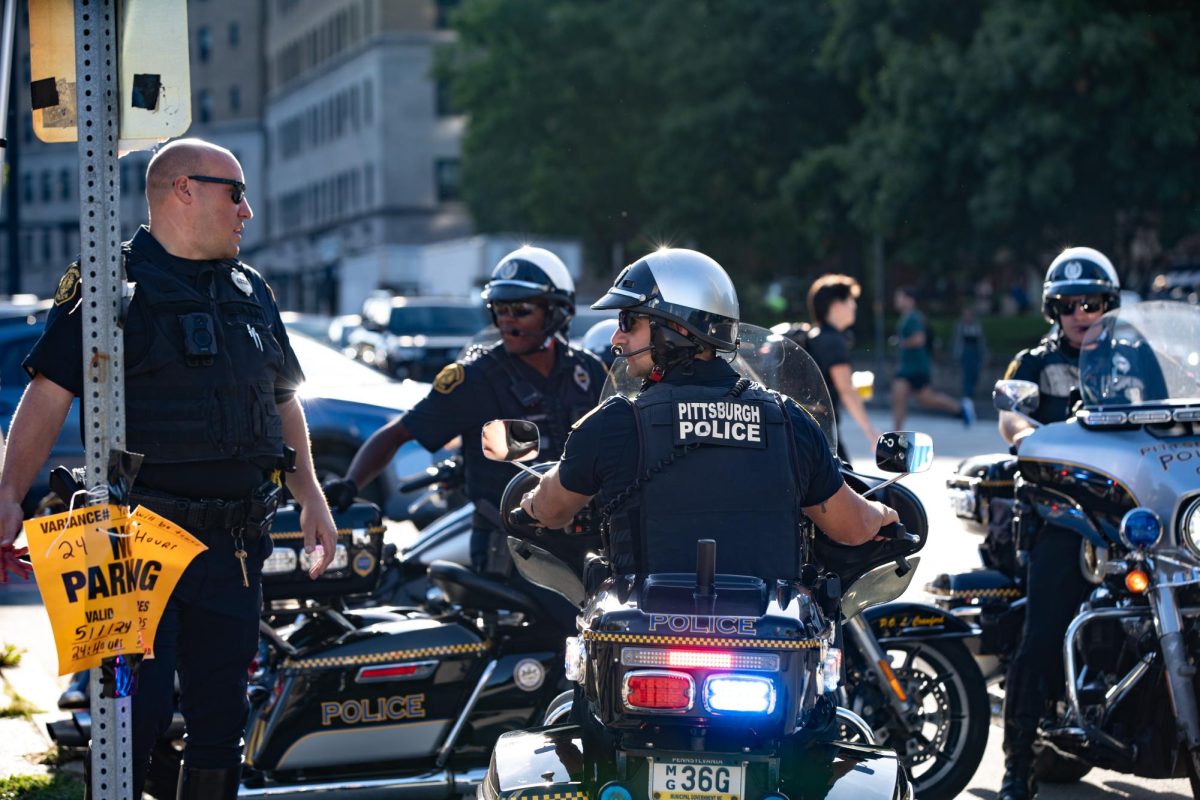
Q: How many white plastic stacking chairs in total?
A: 0